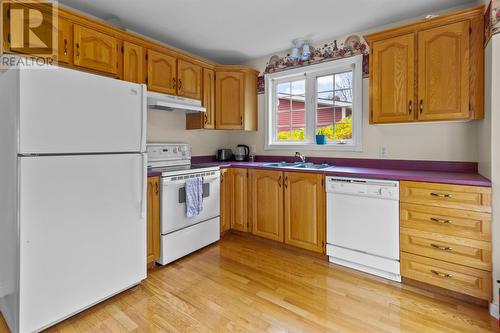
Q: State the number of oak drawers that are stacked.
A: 4